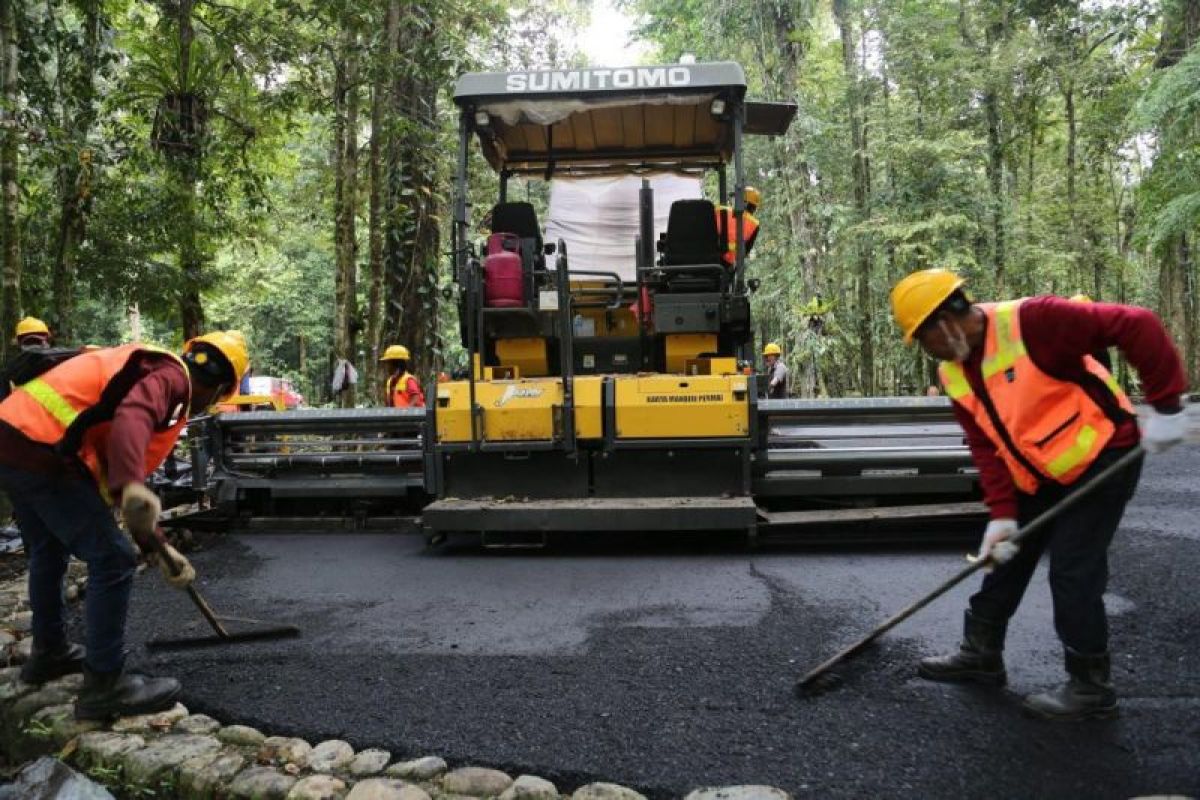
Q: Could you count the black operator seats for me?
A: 2